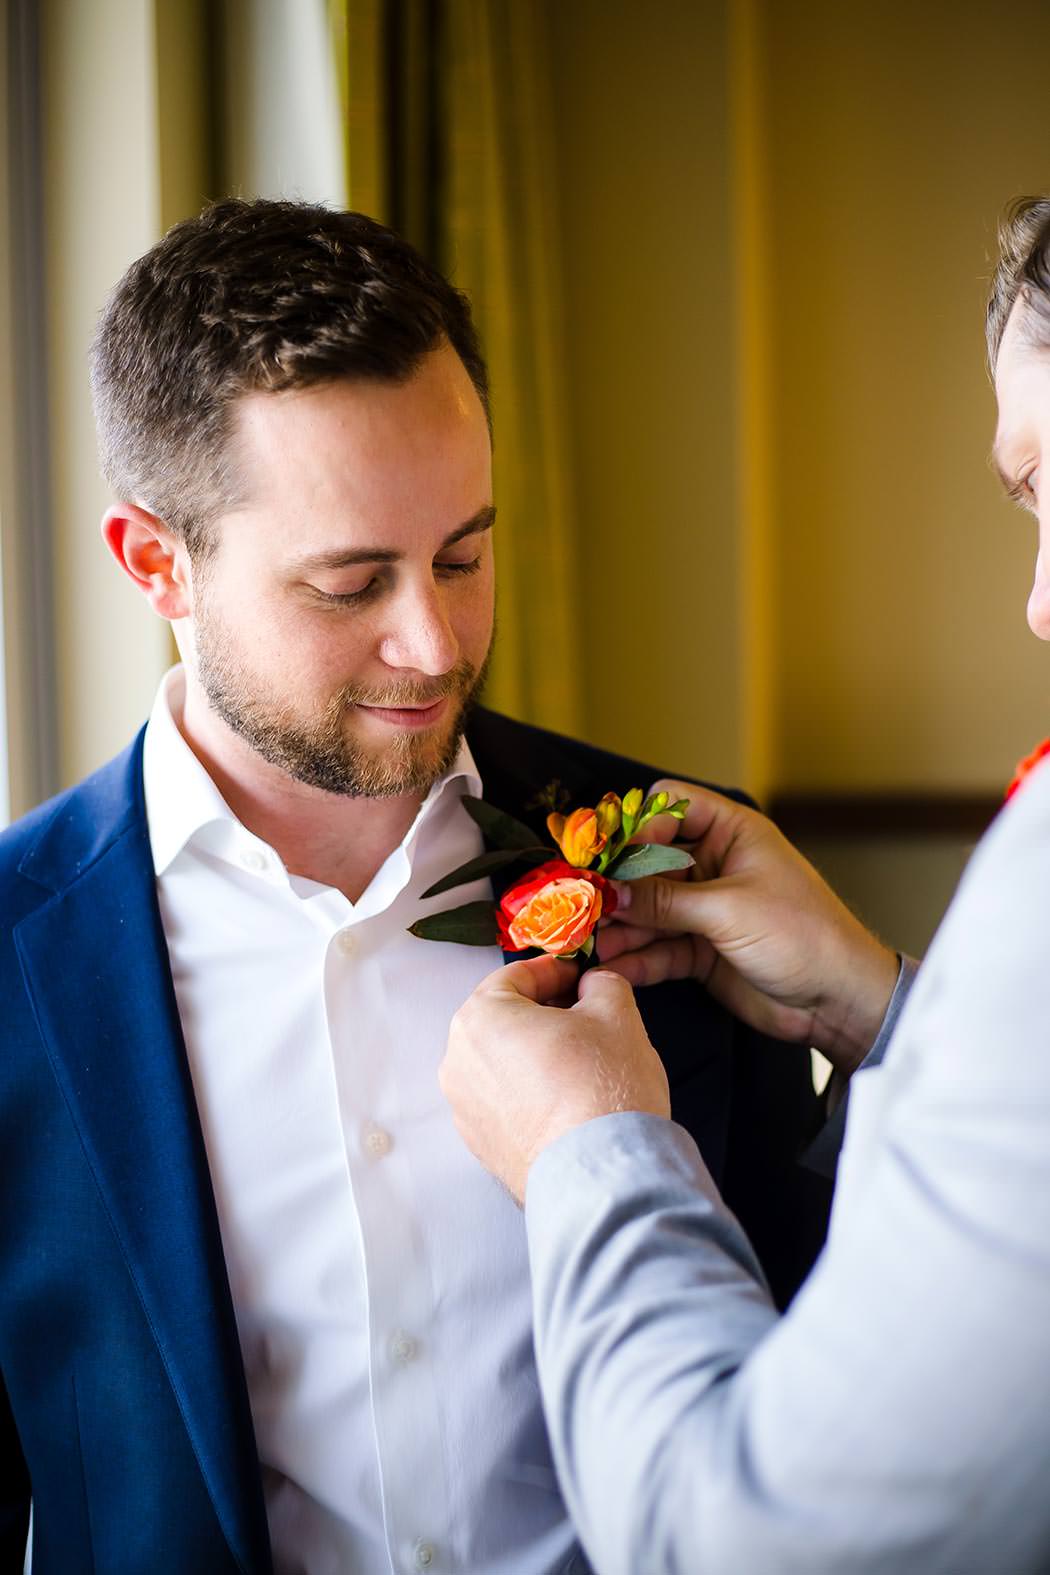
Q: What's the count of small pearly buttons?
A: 5